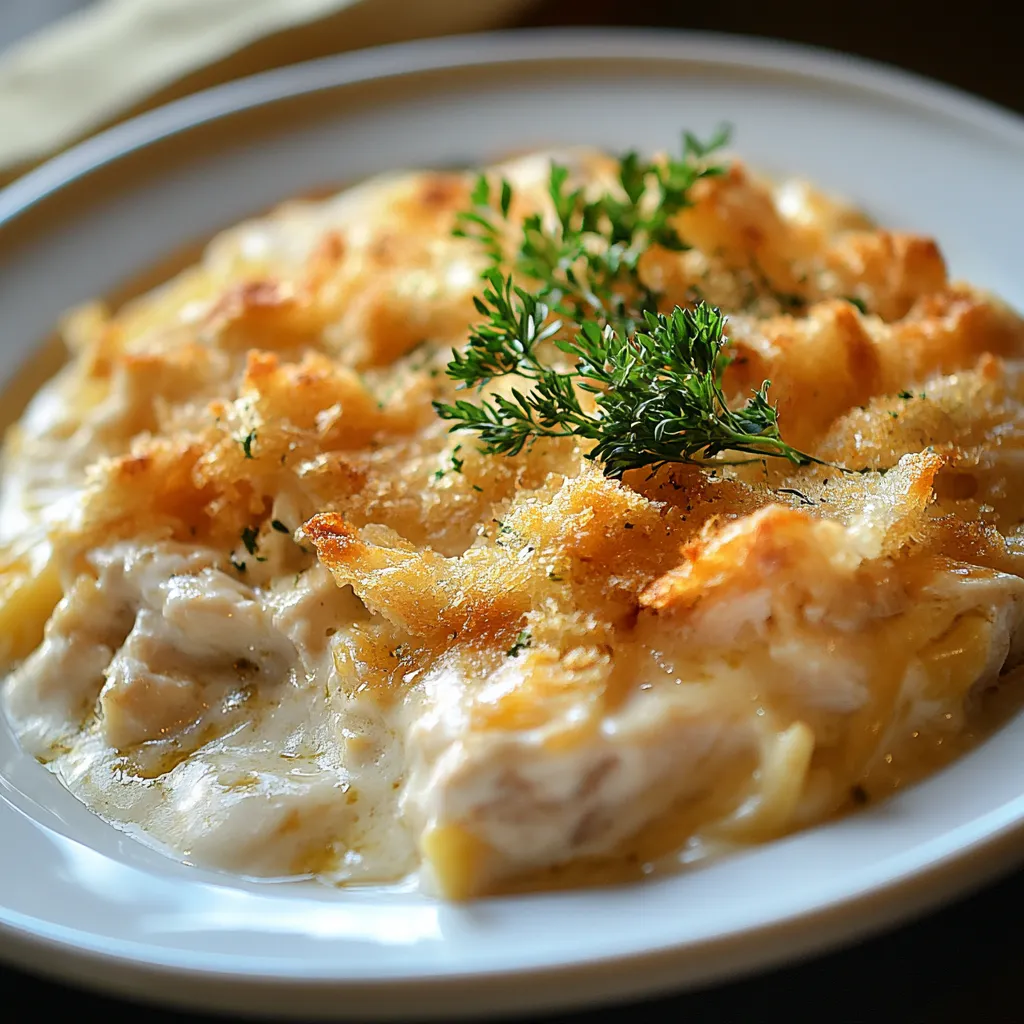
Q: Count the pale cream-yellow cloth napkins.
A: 1